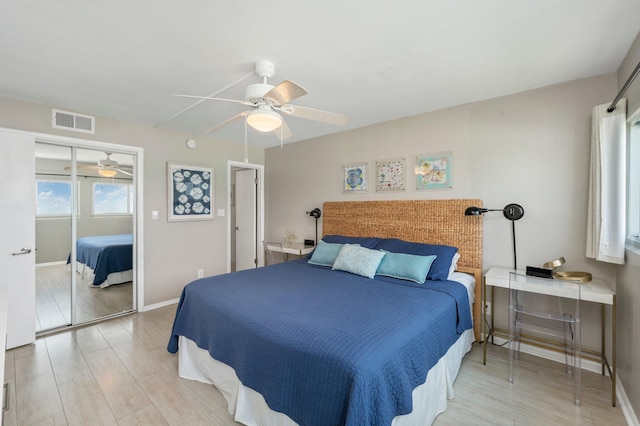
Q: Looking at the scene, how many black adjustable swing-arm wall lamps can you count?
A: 2